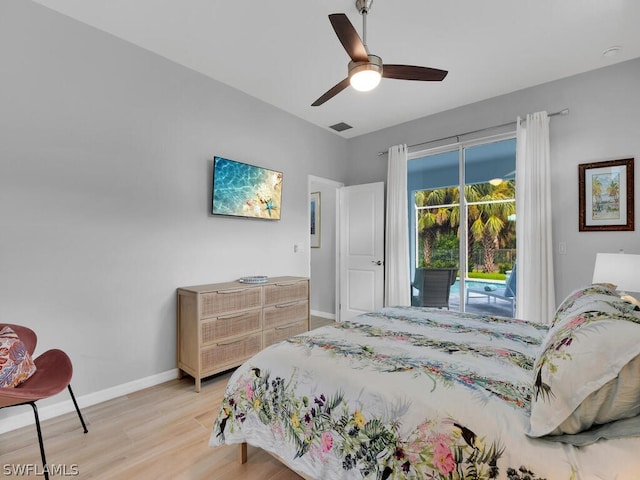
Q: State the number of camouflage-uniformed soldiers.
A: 0